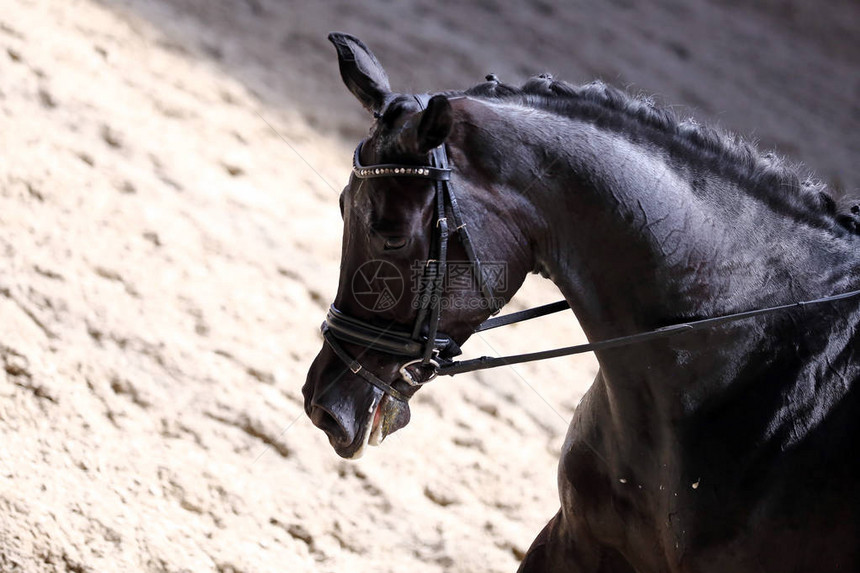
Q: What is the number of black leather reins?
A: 2